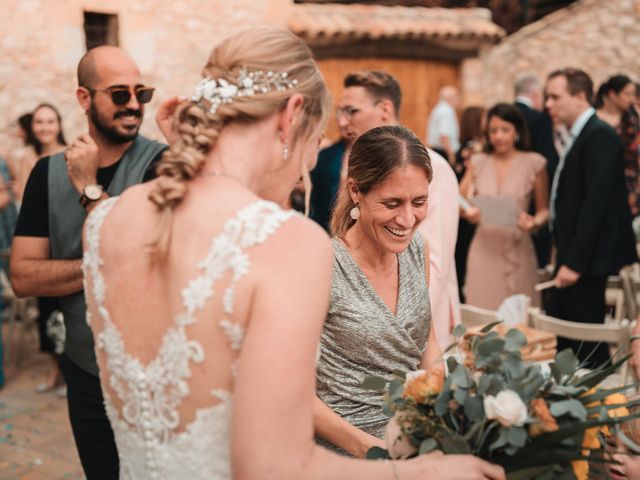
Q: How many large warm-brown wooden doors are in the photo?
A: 1